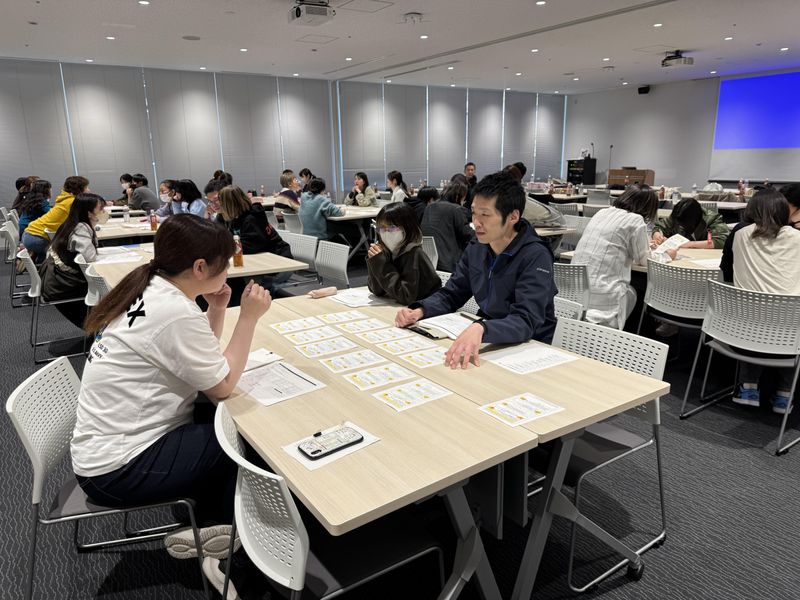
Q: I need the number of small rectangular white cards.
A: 12